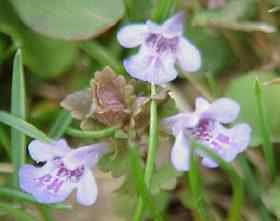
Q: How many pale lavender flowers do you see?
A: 3